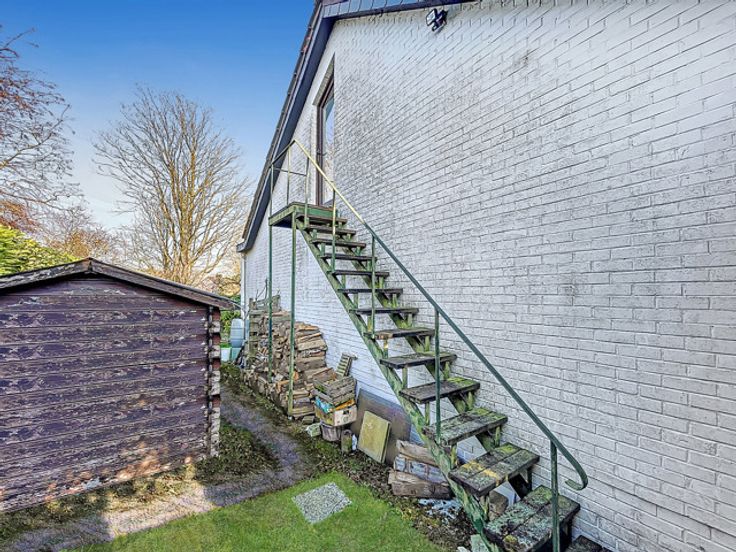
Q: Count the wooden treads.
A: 14